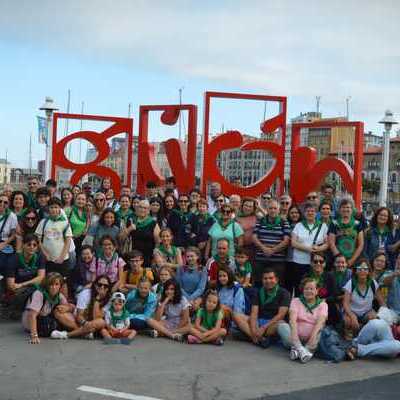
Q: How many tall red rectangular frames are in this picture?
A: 4